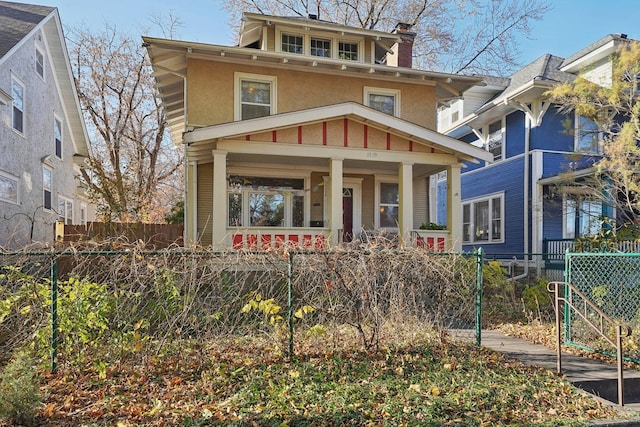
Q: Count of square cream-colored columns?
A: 4